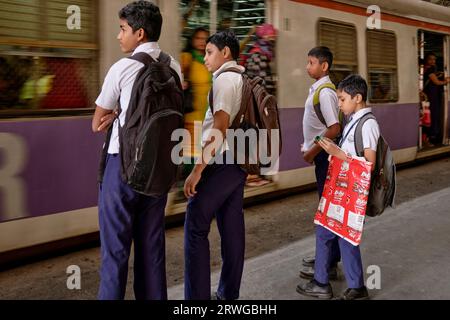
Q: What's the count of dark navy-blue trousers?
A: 4